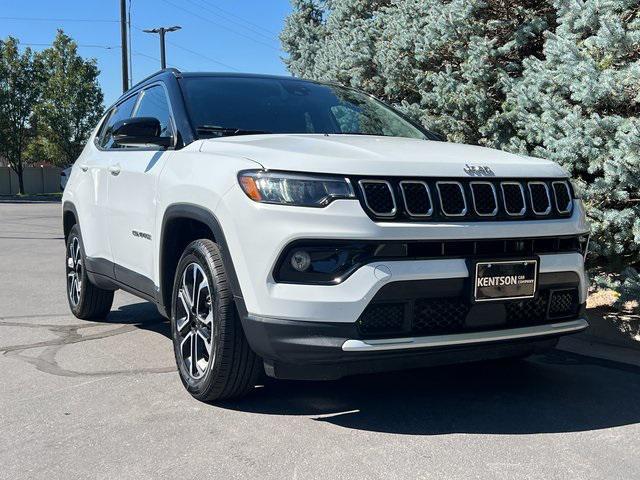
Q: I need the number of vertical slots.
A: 7